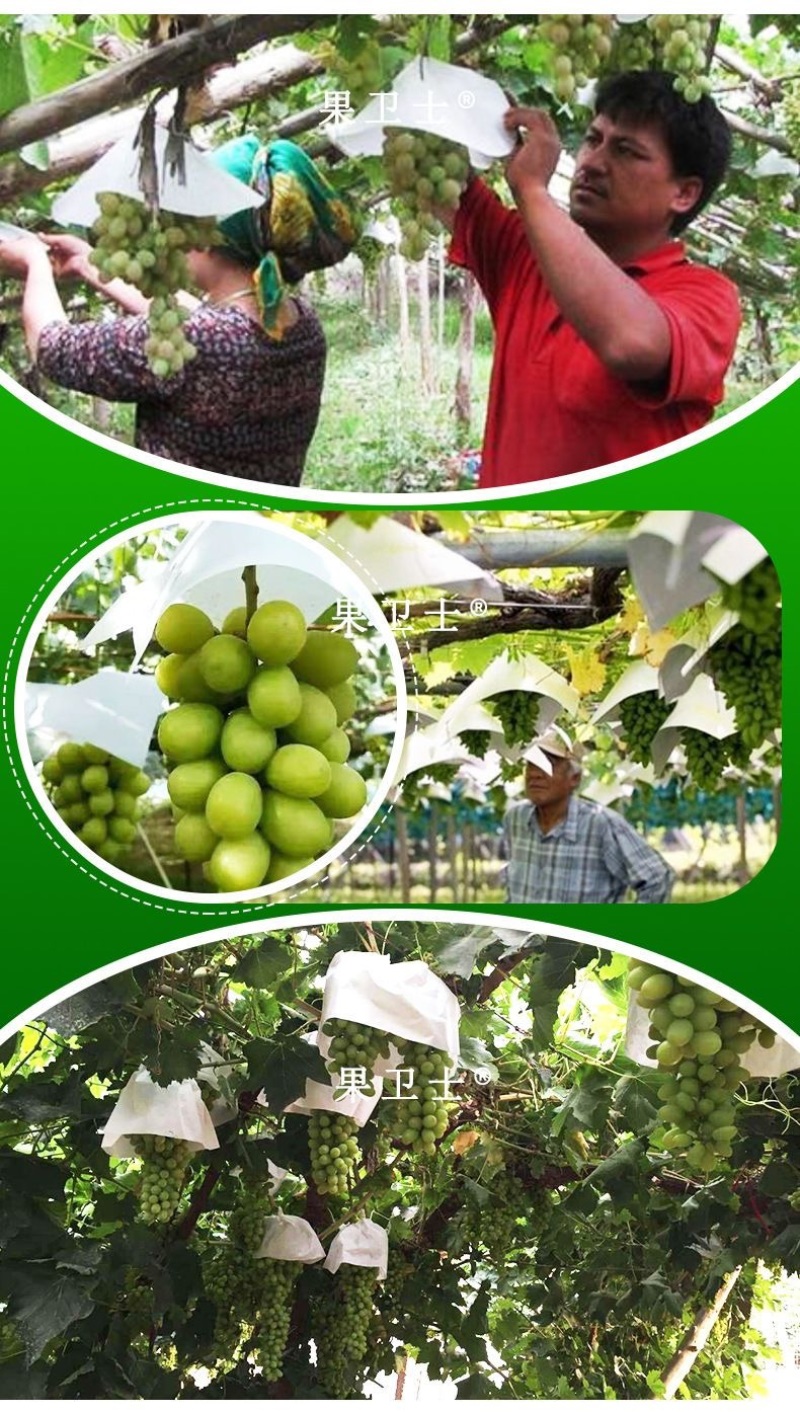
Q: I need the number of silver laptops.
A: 0